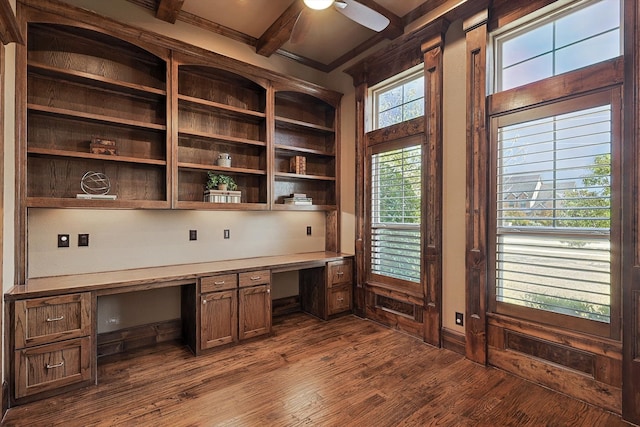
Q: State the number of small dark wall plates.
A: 6